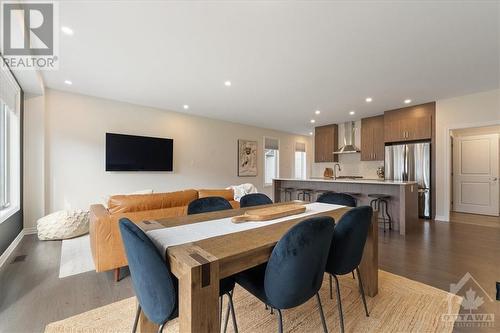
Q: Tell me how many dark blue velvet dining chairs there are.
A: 6